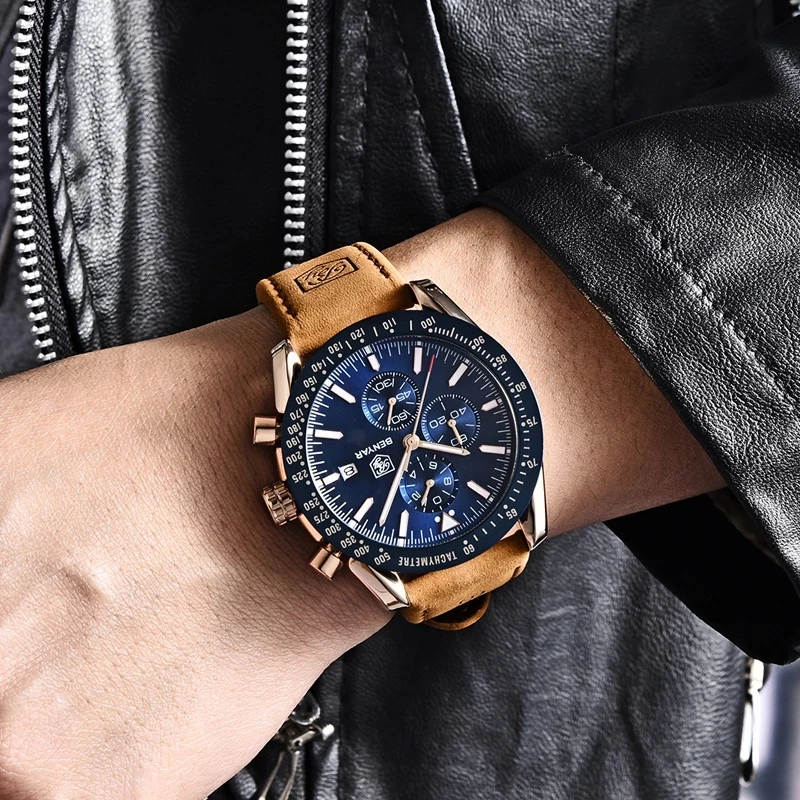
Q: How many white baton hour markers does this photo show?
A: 11